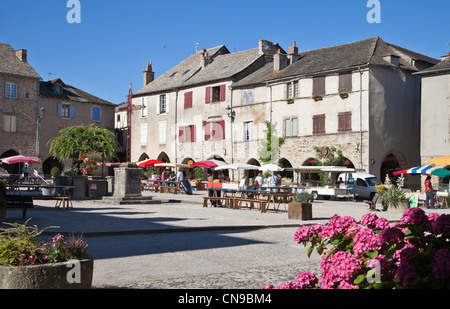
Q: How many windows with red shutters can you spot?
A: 4